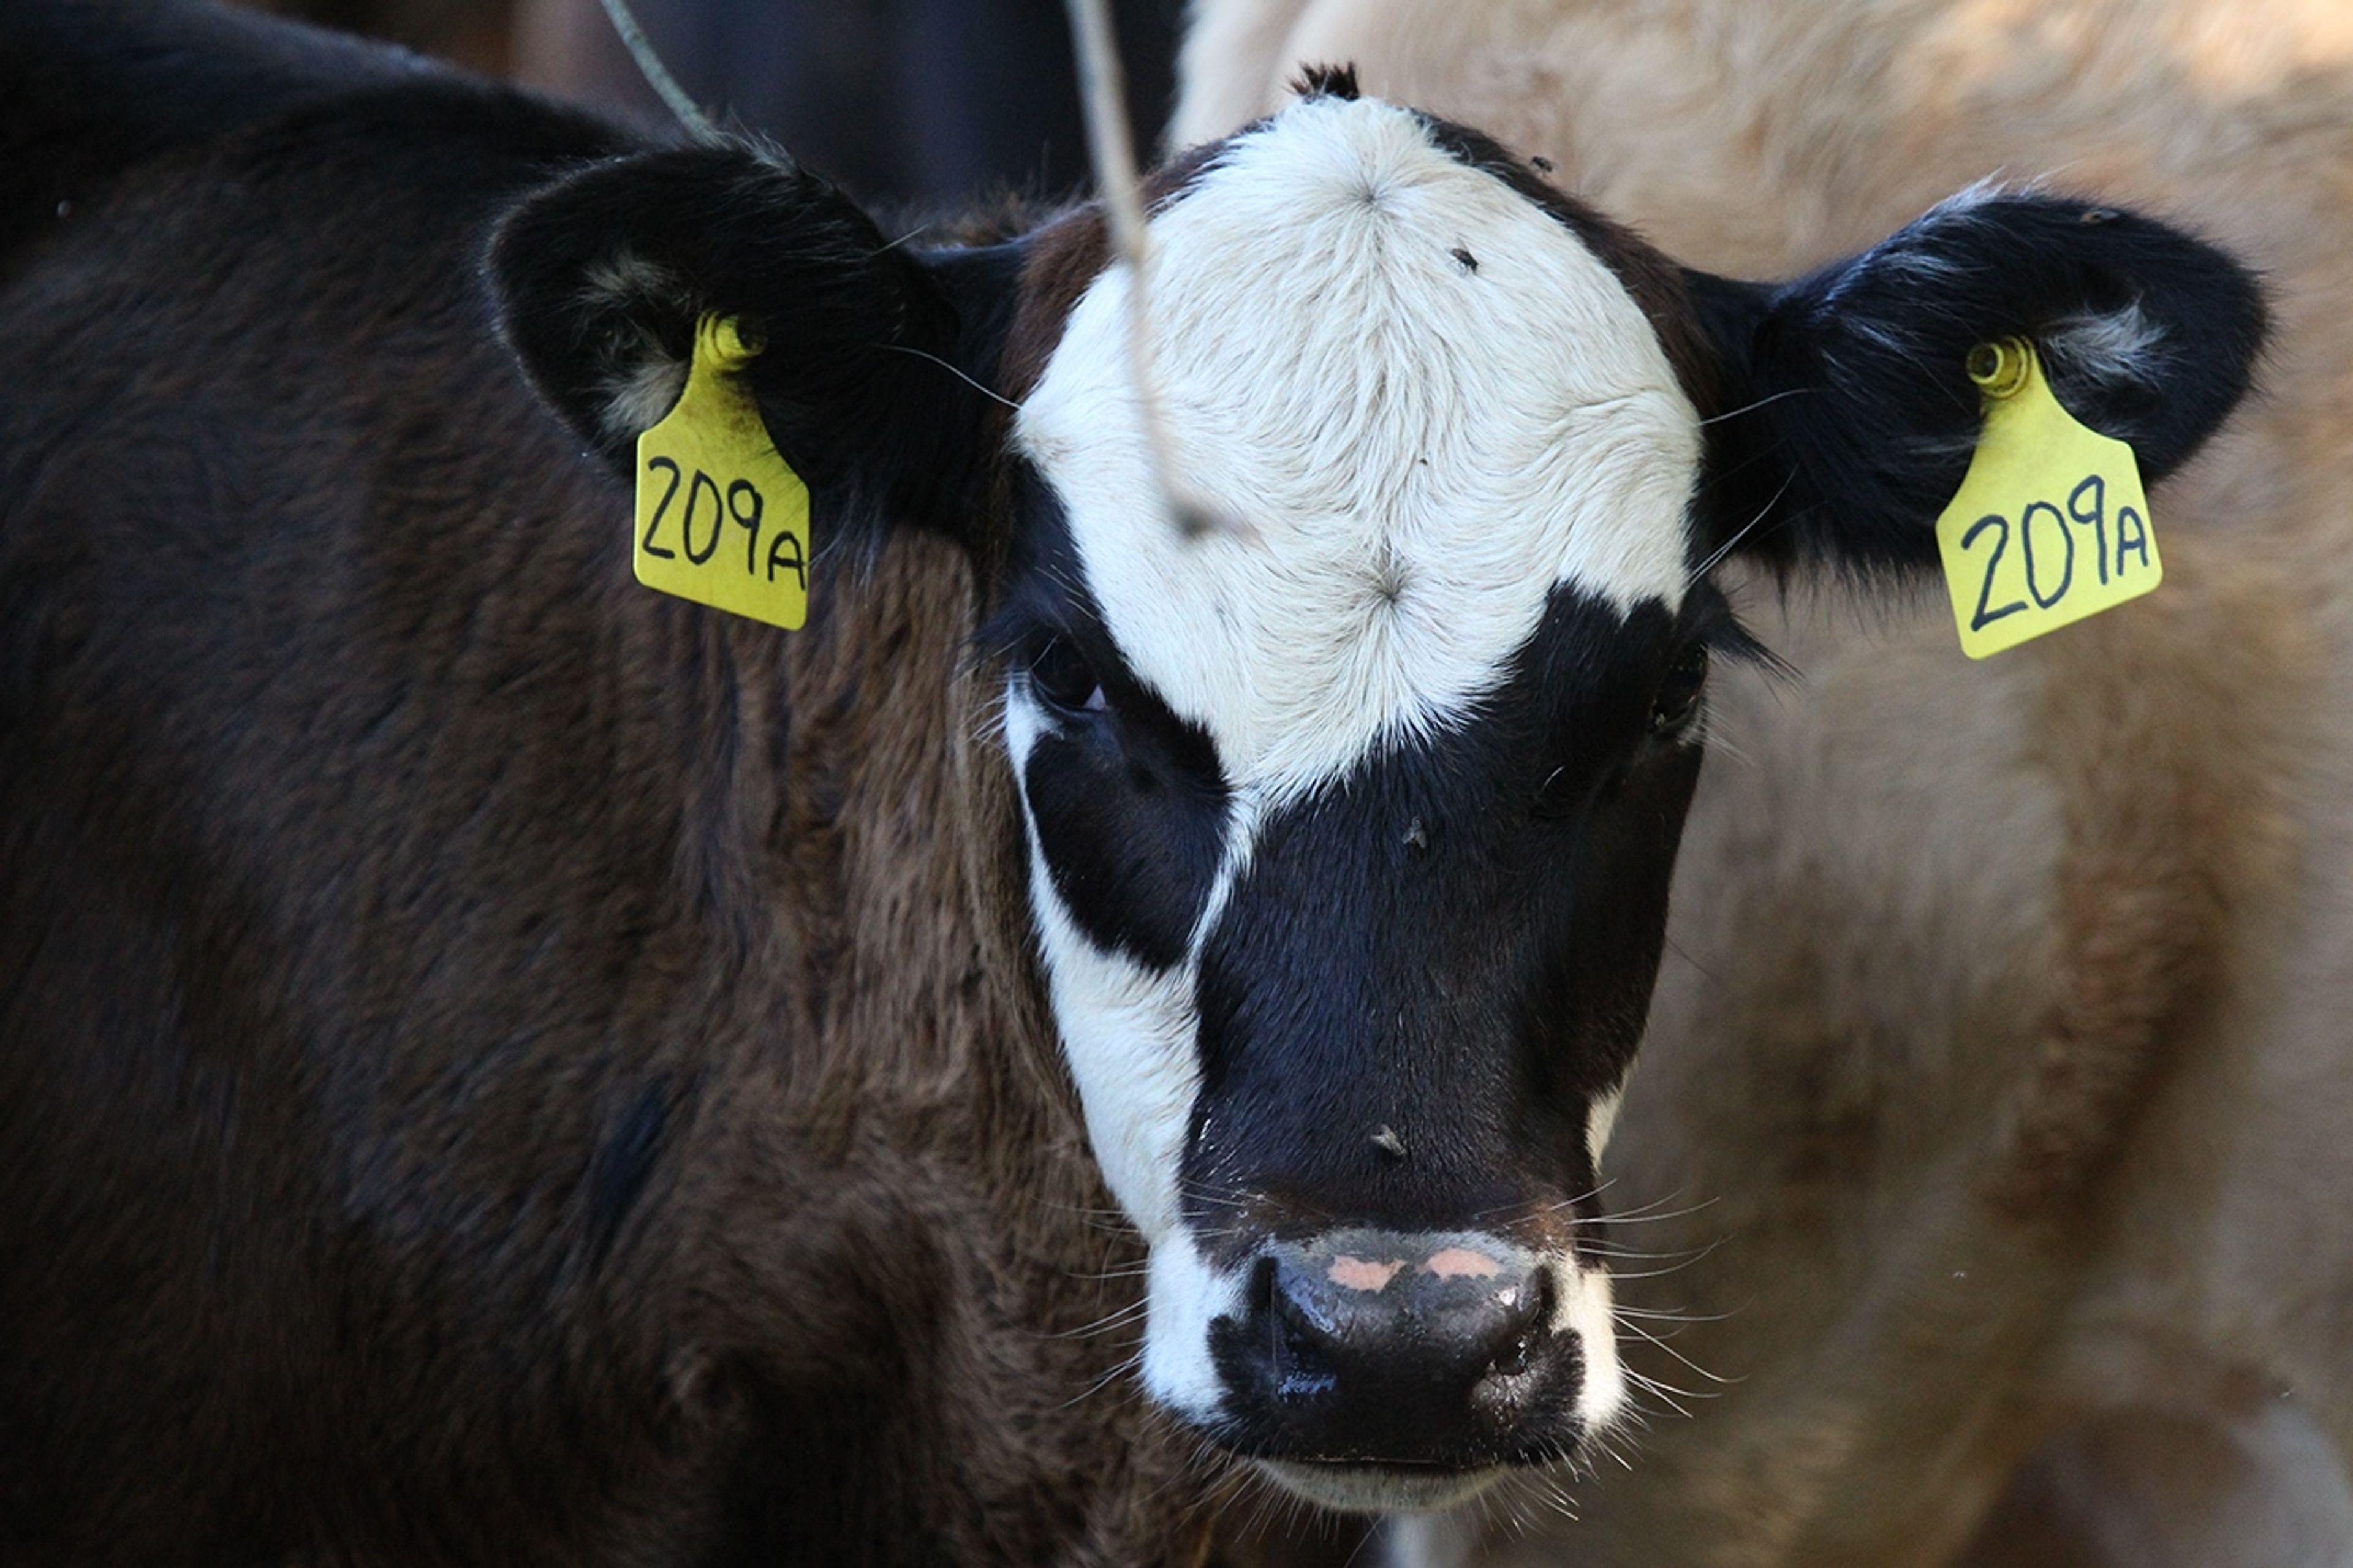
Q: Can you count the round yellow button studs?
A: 2